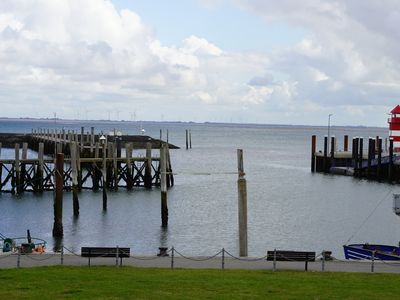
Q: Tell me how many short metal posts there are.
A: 8